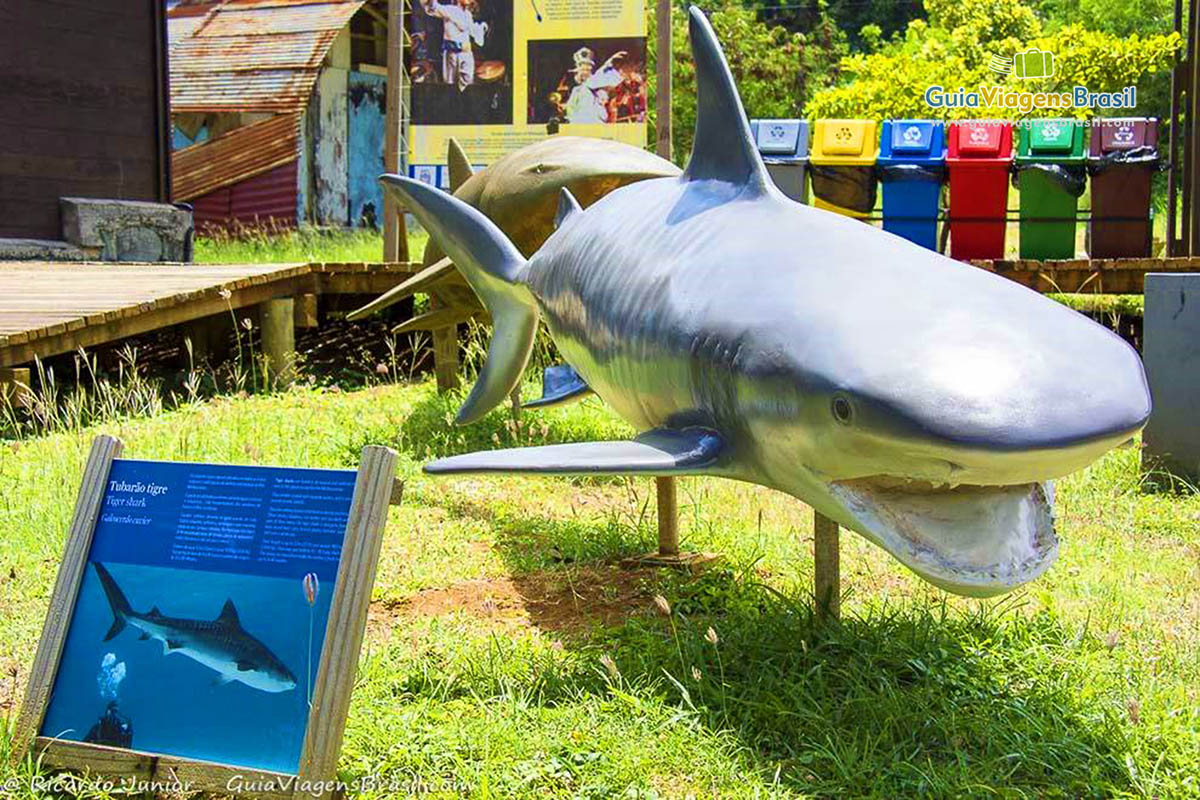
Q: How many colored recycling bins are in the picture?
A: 6